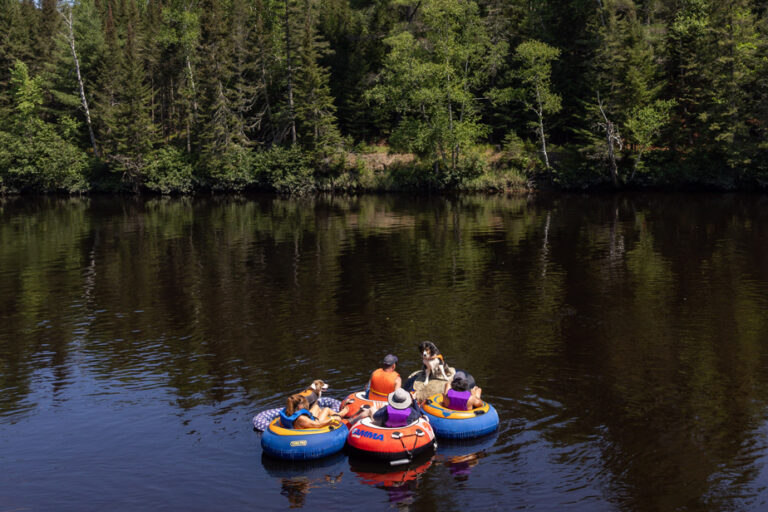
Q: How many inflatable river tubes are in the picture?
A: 6